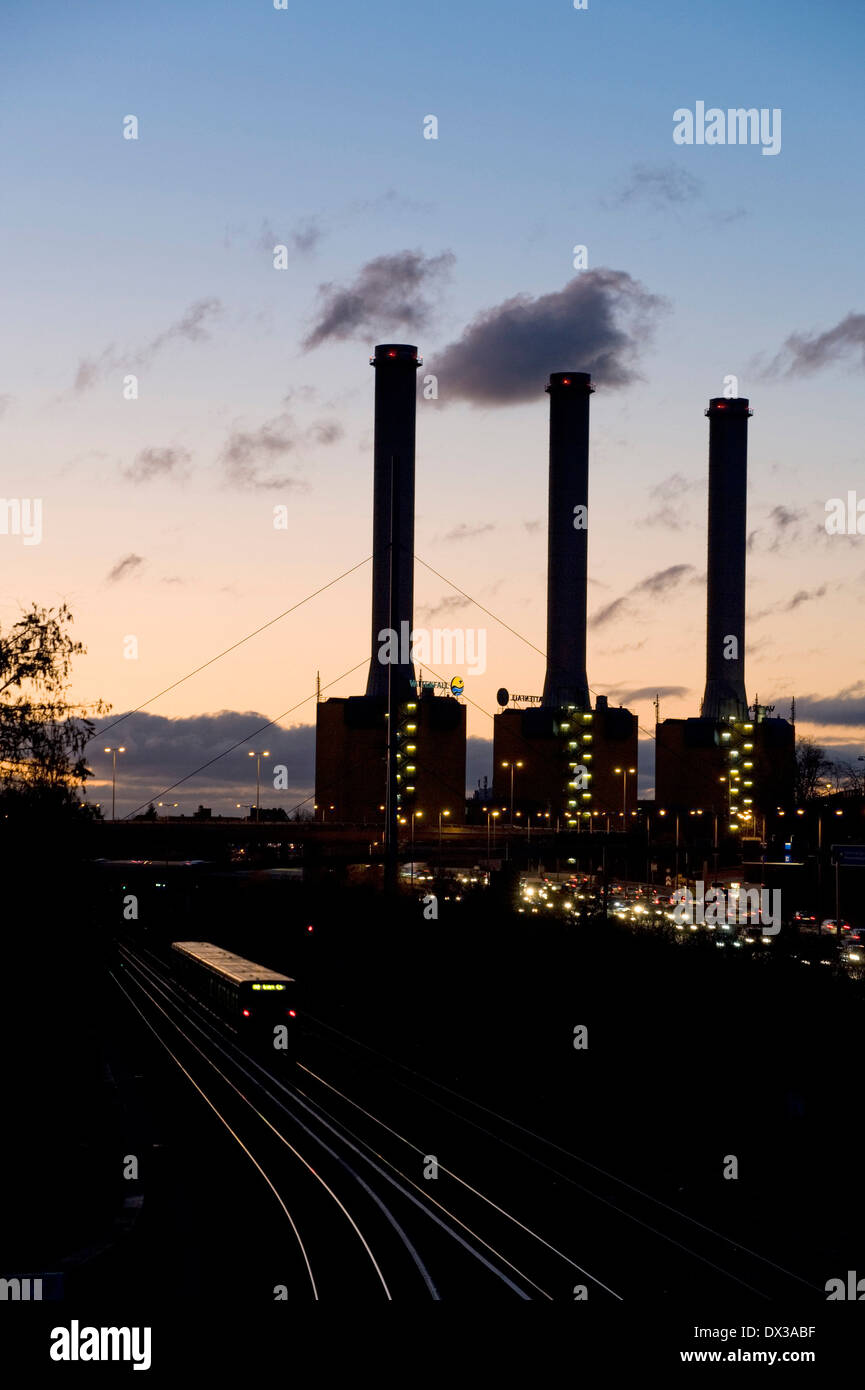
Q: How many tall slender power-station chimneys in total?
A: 3